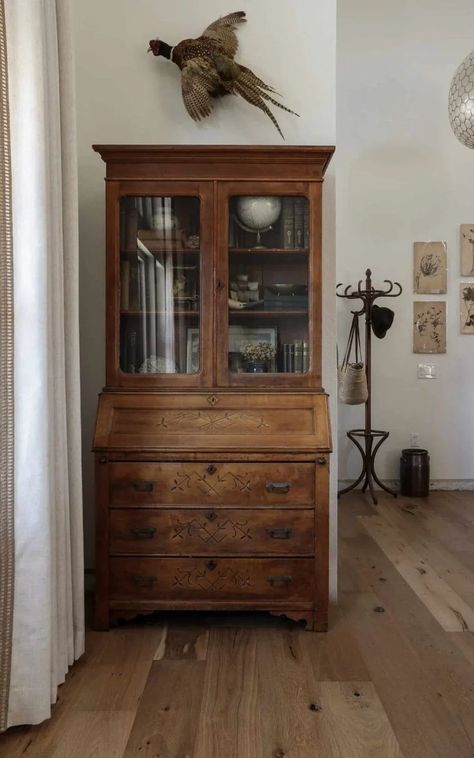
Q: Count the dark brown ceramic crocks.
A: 1